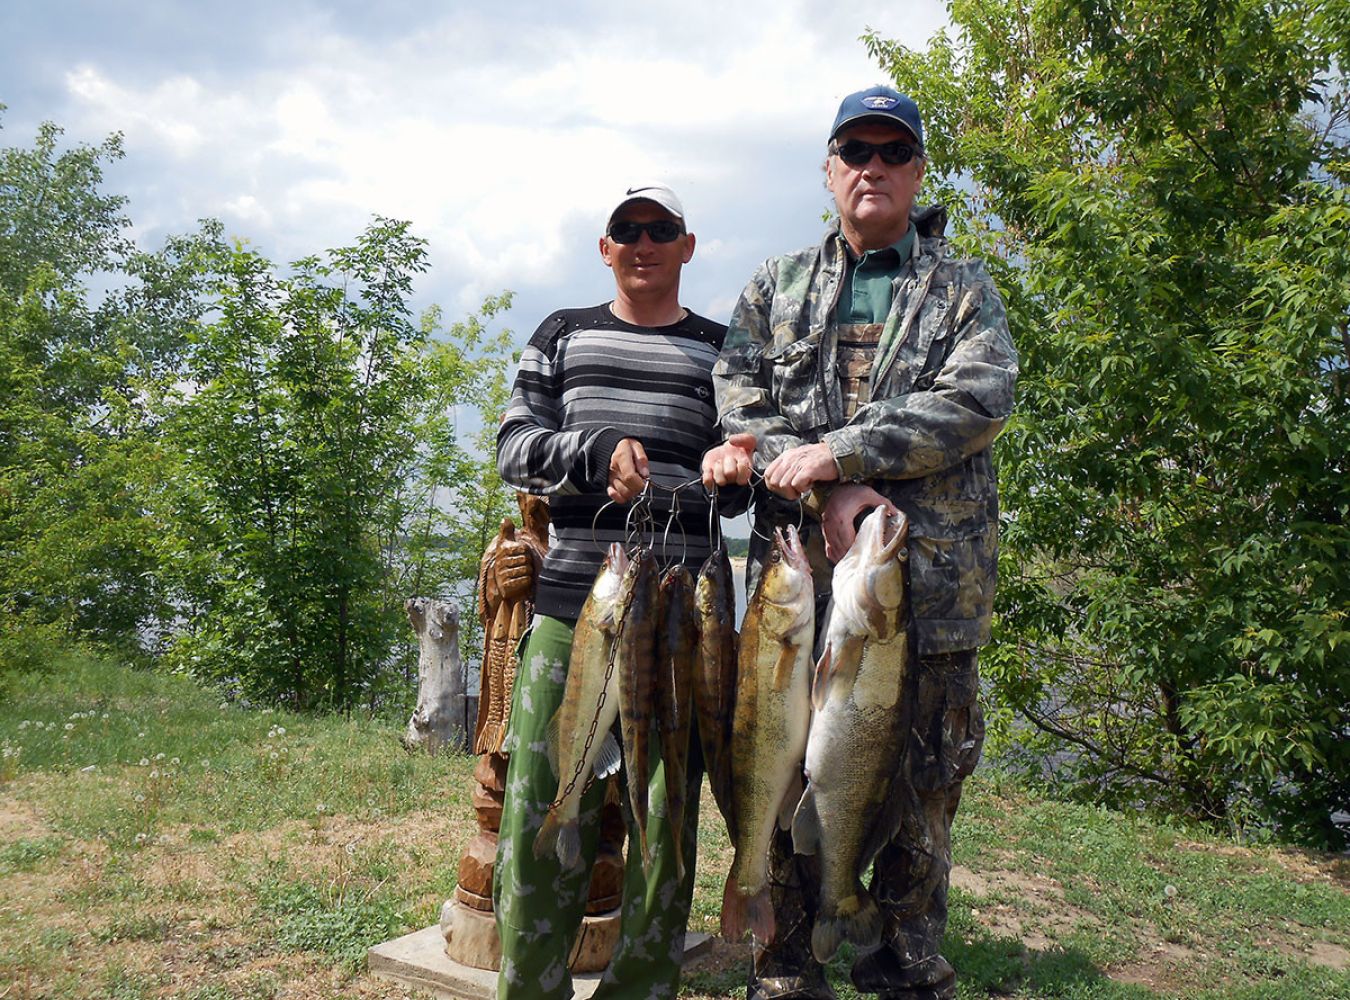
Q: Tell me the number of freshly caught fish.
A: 6